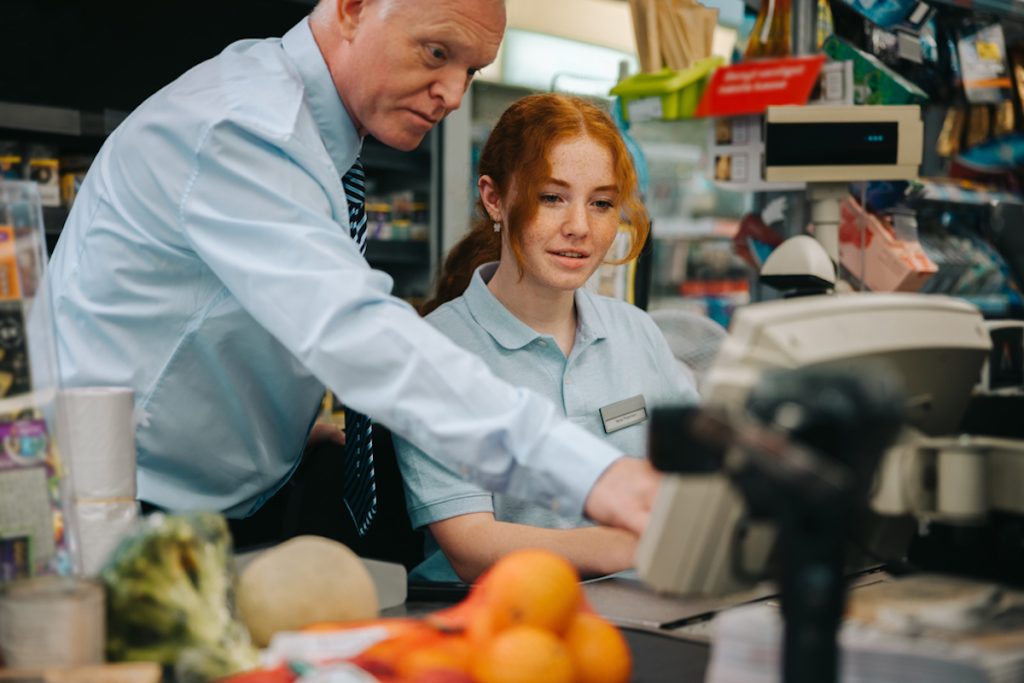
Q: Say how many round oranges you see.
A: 3